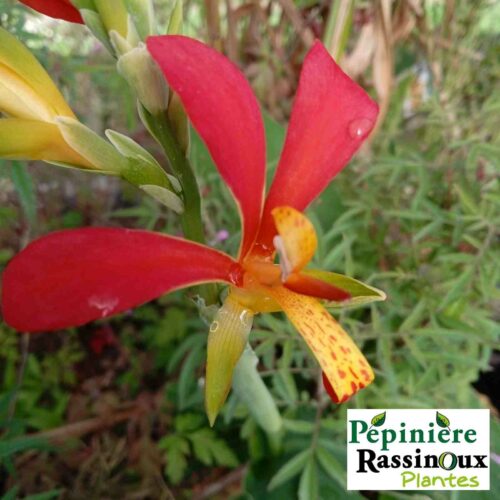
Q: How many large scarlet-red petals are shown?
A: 3